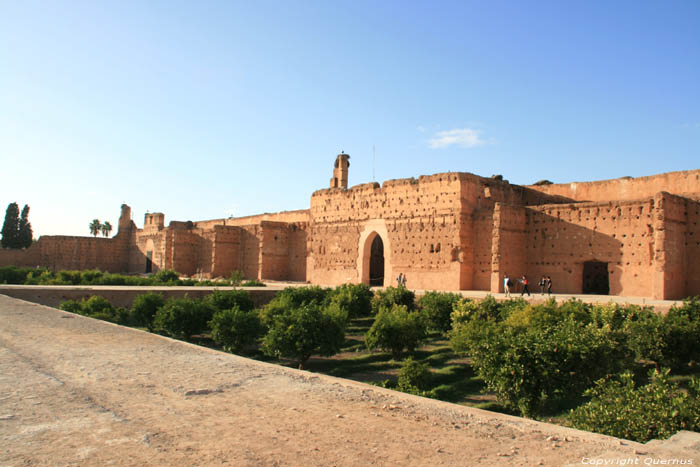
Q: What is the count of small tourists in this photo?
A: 6